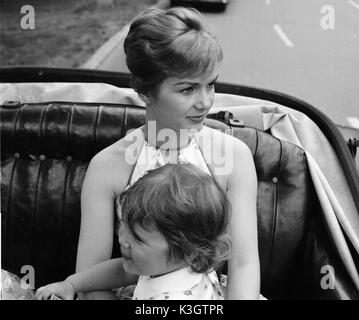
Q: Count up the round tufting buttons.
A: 4